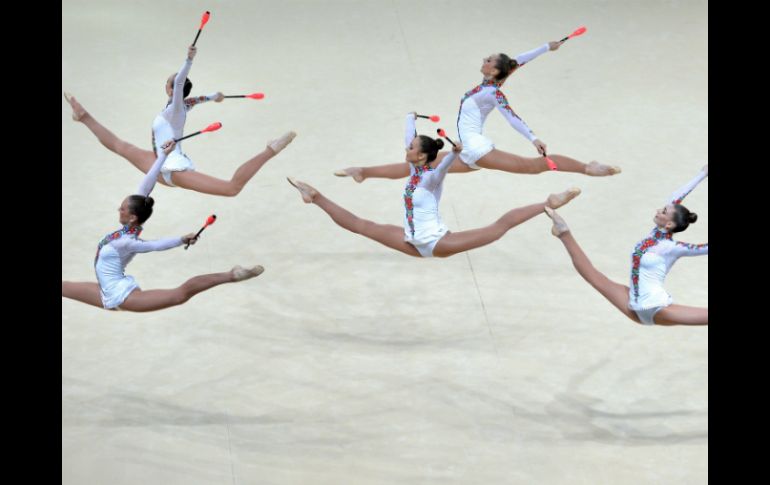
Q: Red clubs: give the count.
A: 8